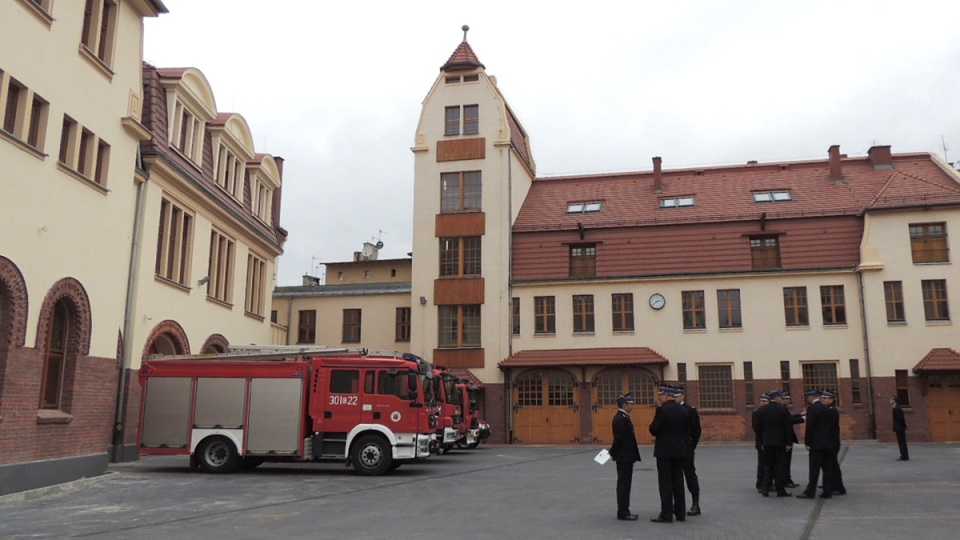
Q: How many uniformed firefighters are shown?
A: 9